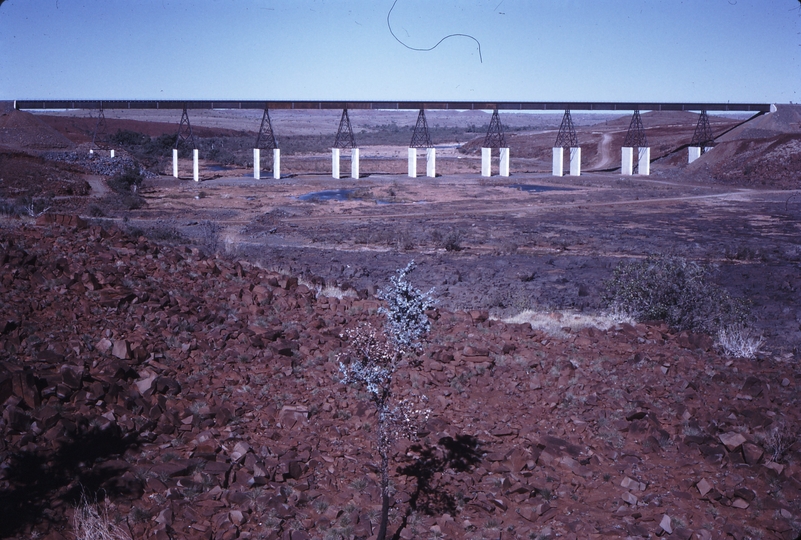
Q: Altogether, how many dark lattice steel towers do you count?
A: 9